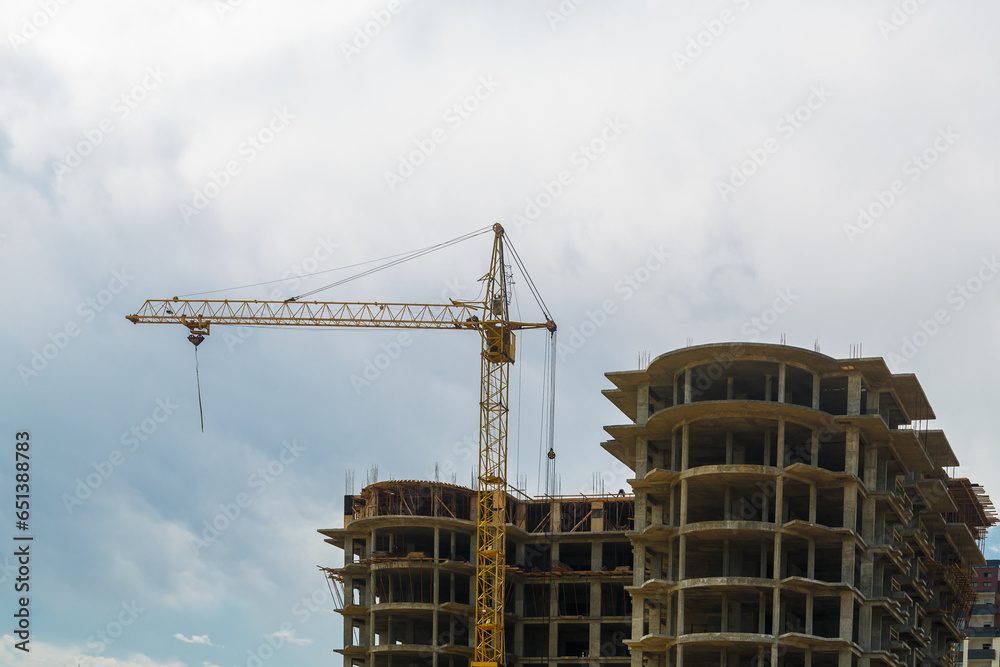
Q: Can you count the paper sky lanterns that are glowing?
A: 0